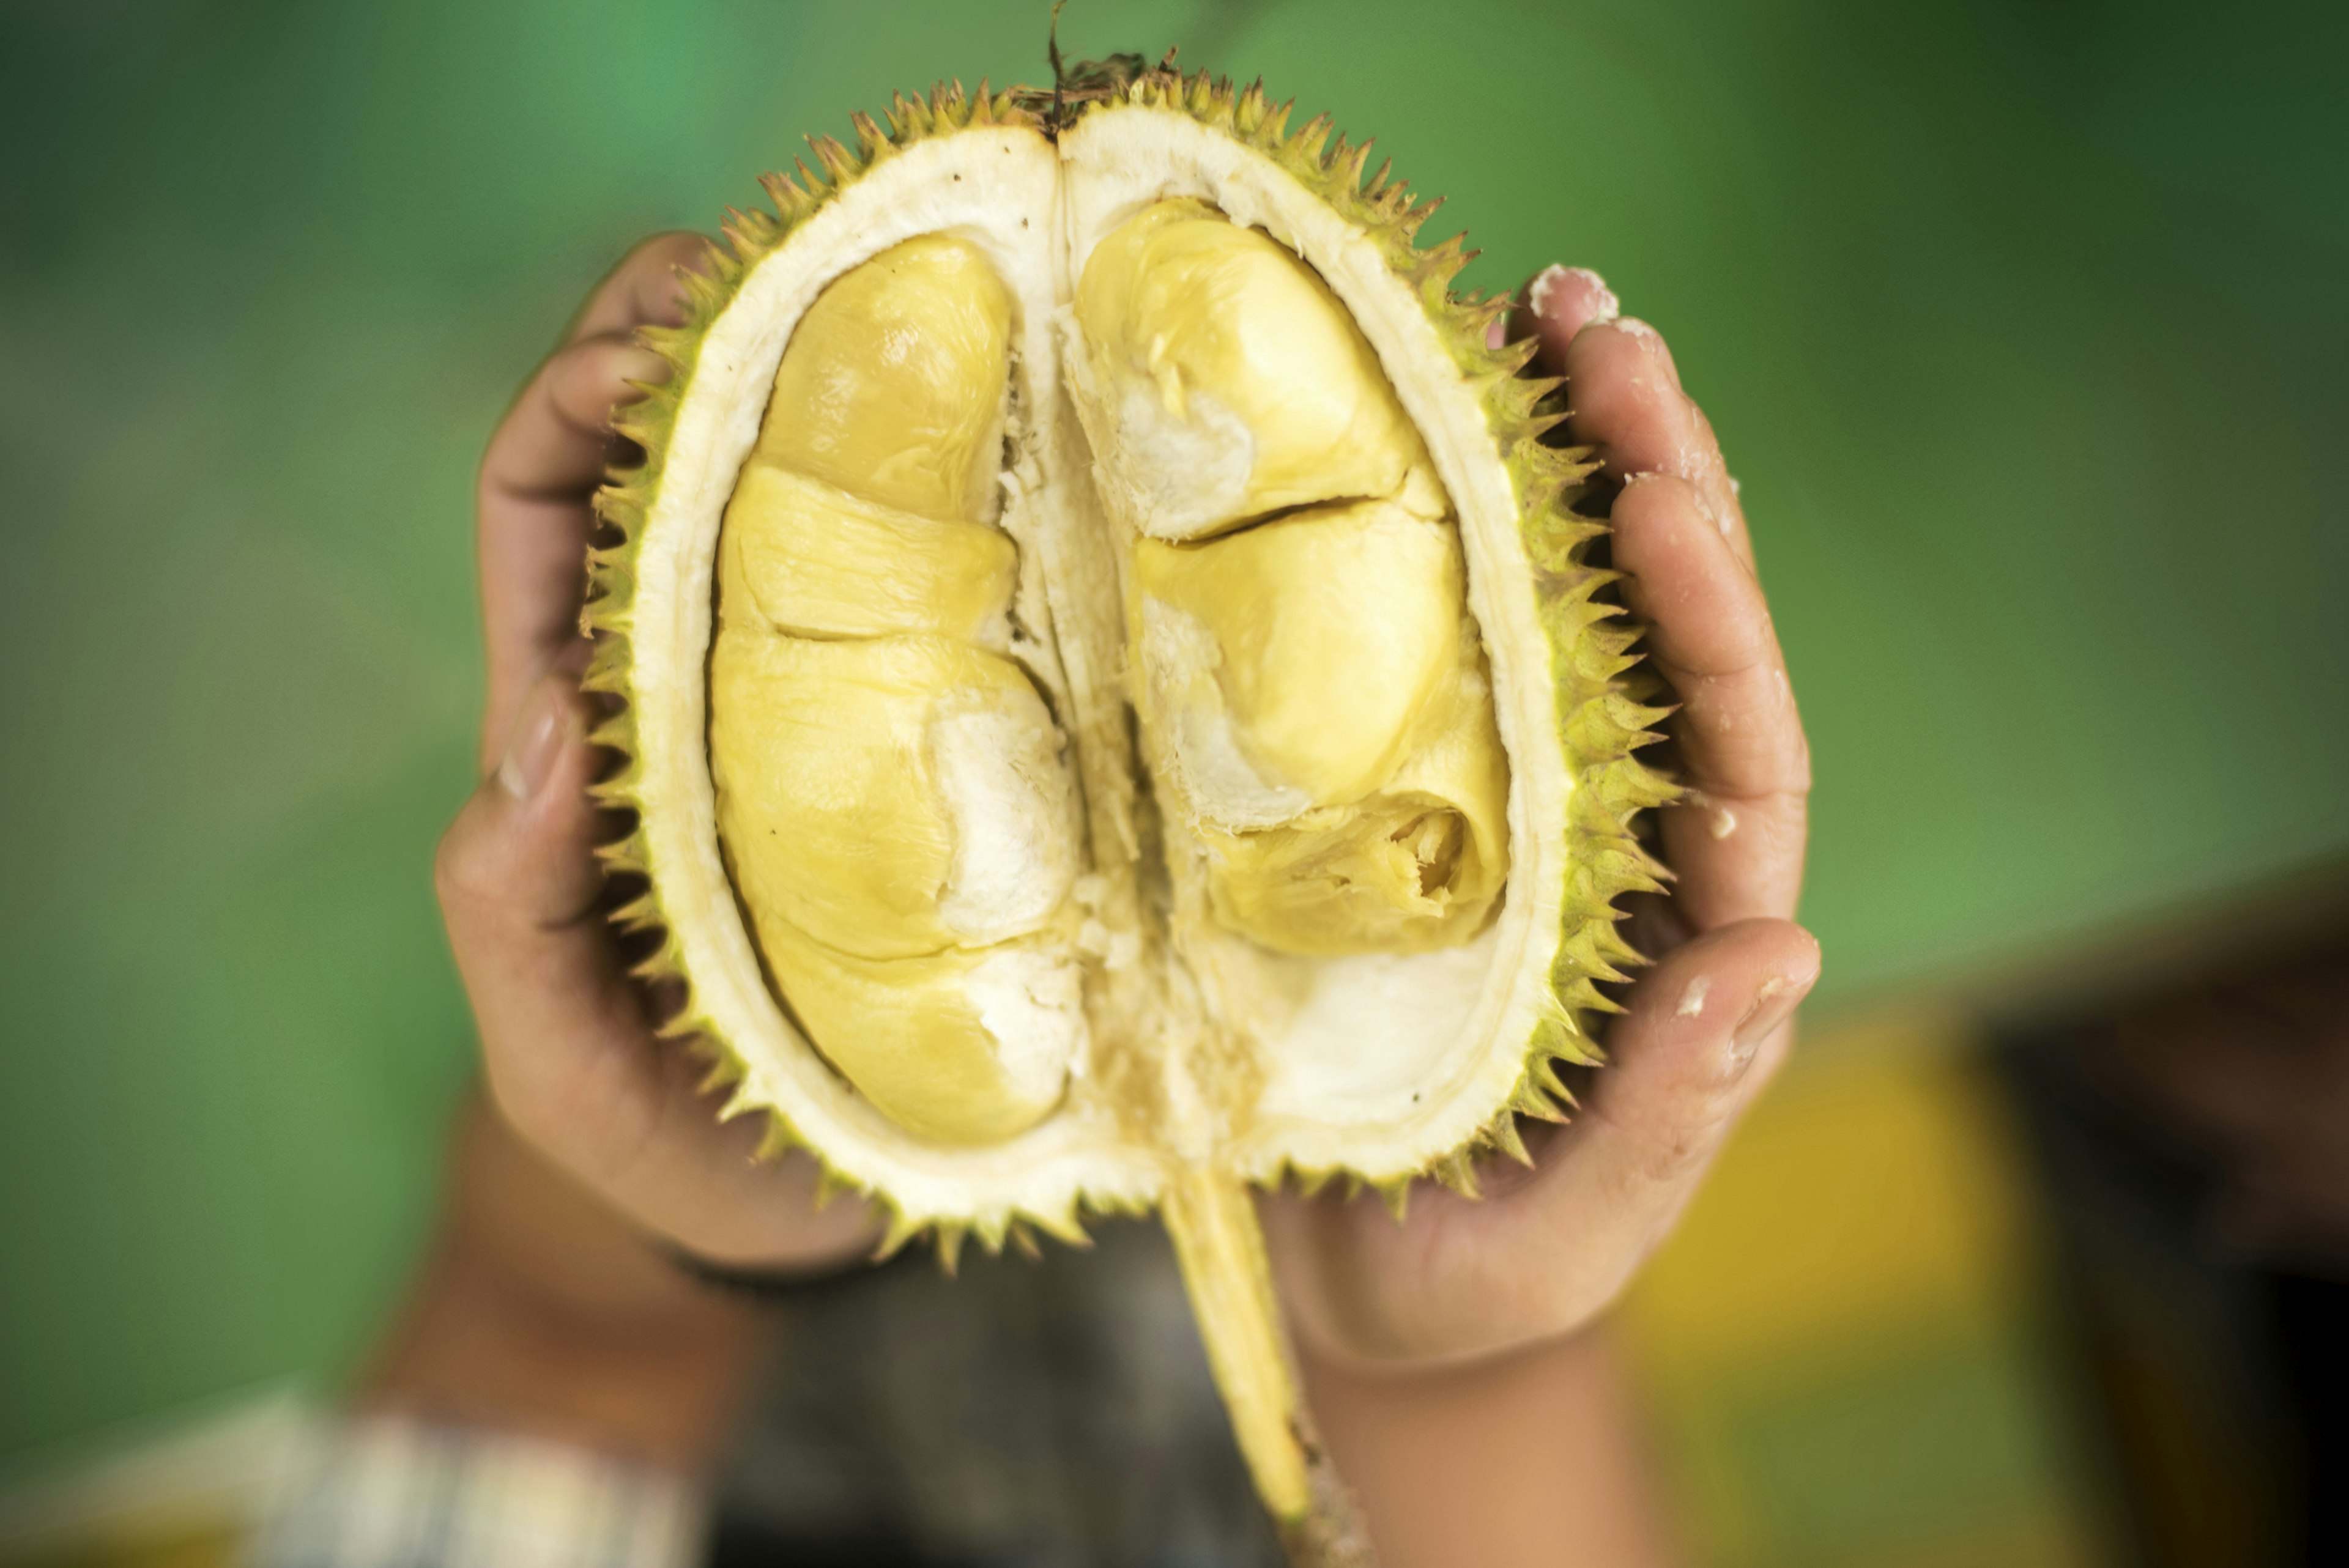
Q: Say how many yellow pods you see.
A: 7